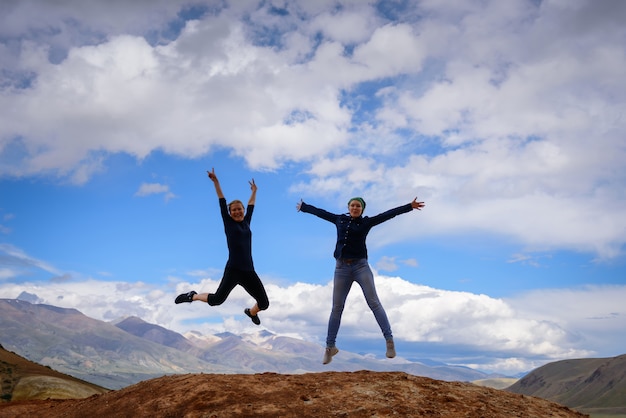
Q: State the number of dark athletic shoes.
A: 2